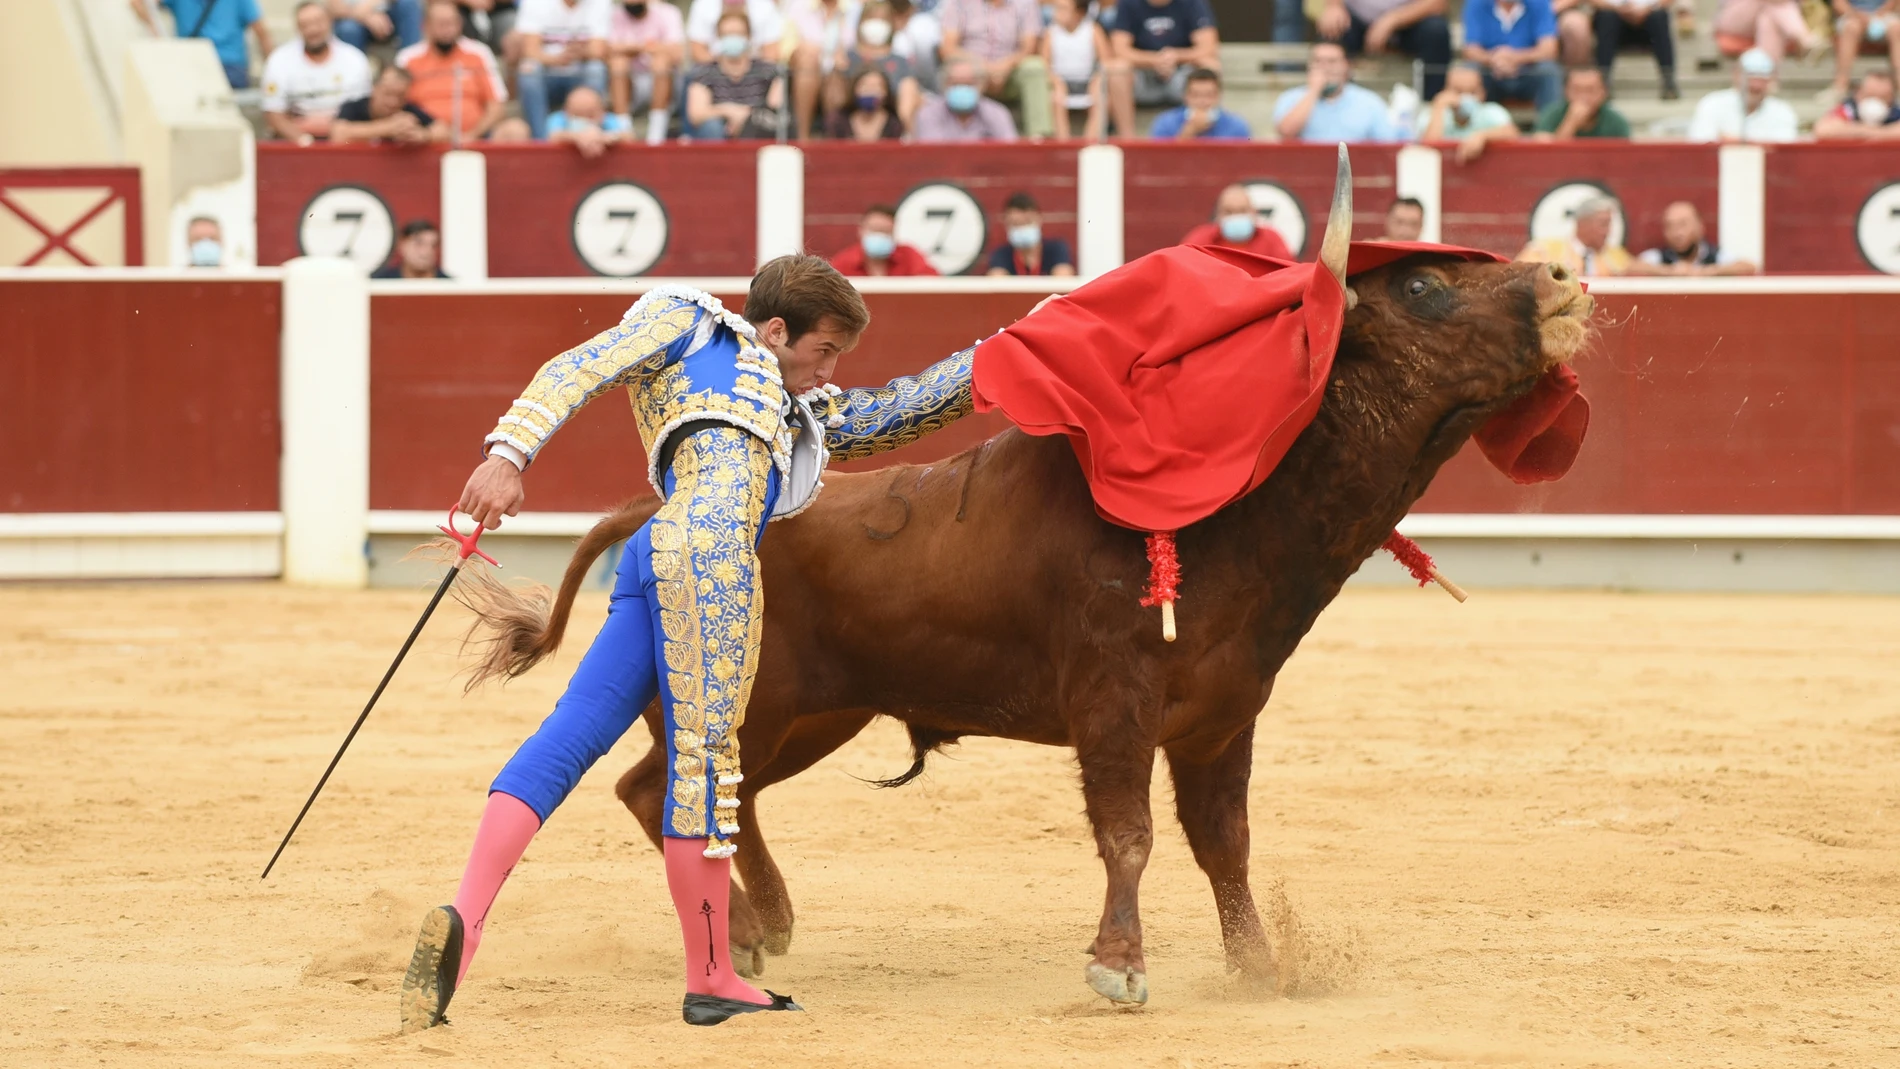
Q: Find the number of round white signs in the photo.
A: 6